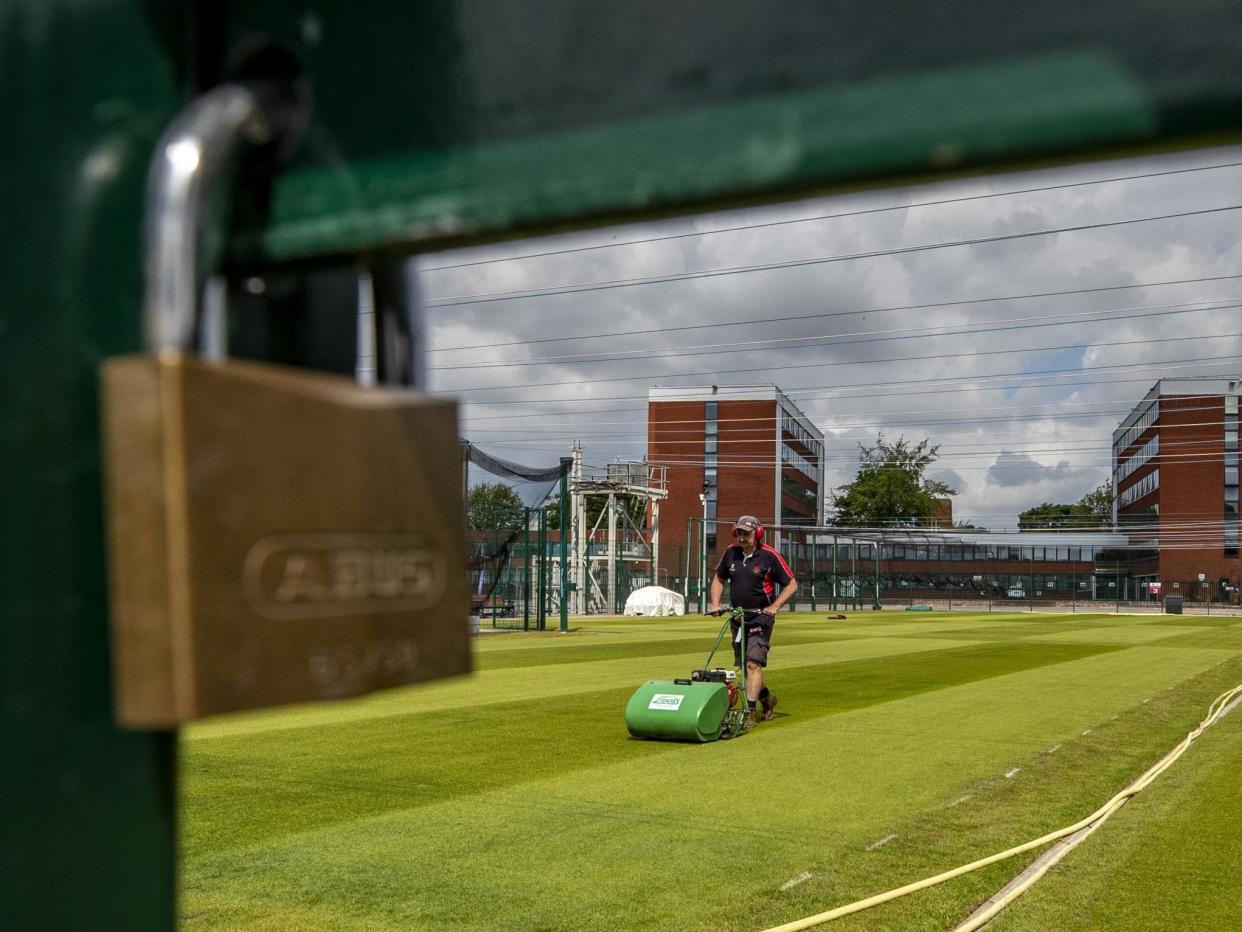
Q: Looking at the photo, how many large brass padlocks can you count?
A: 1